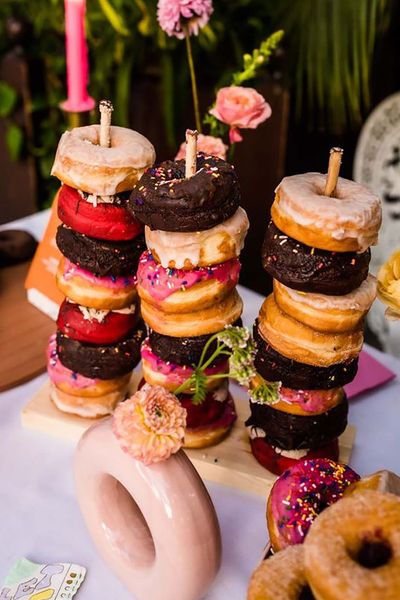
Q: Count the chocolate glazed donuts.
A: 7